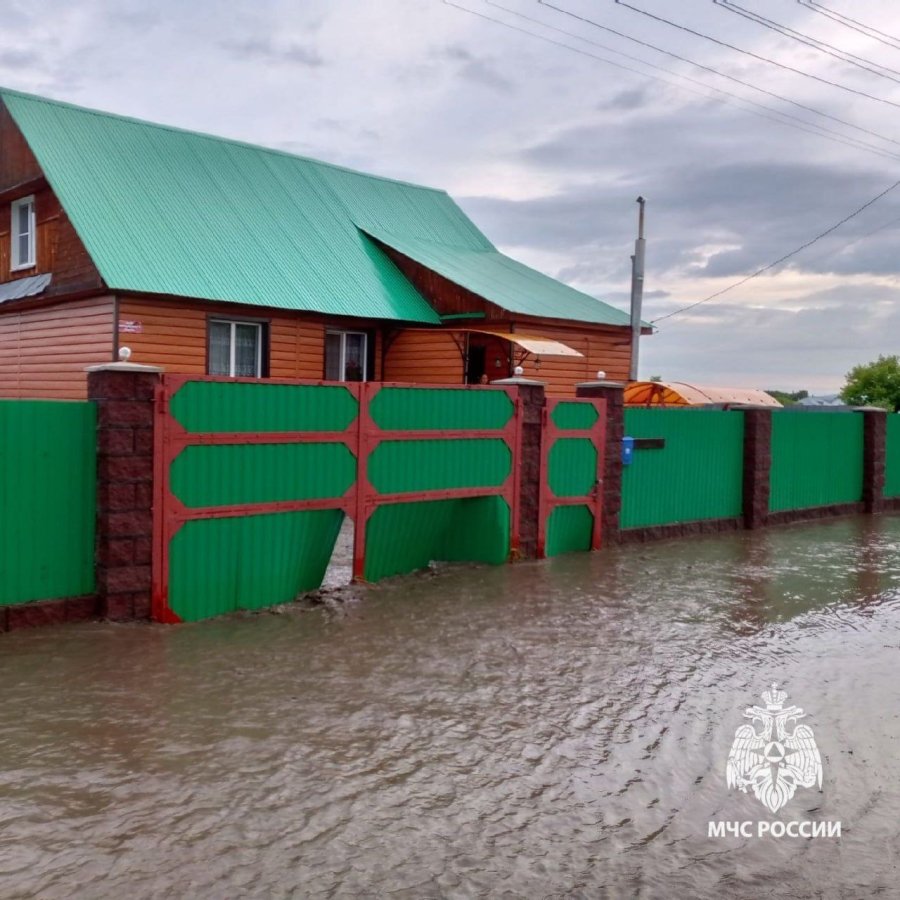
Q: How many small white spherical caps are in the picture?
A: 3